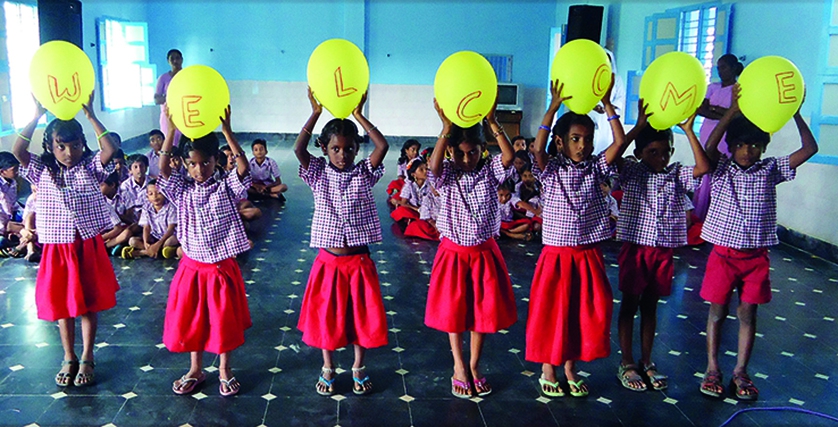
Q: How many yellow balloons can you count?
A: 7